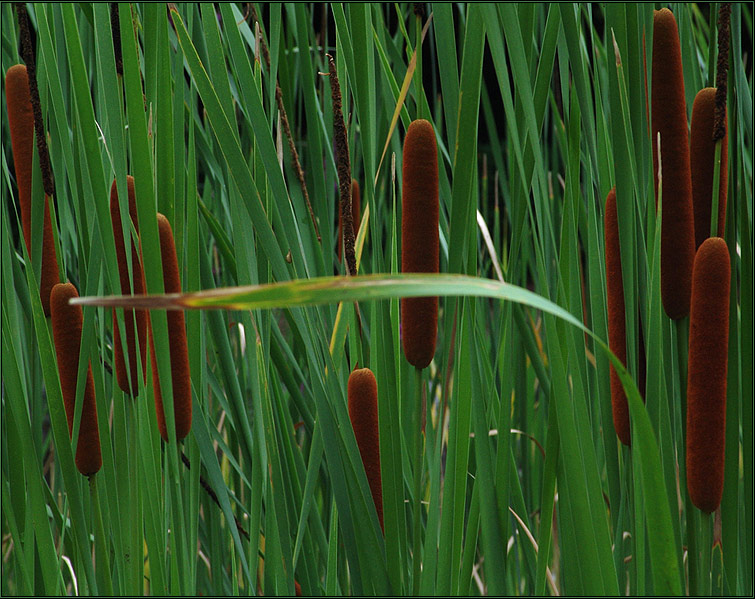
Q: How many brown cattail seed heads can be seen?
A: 11